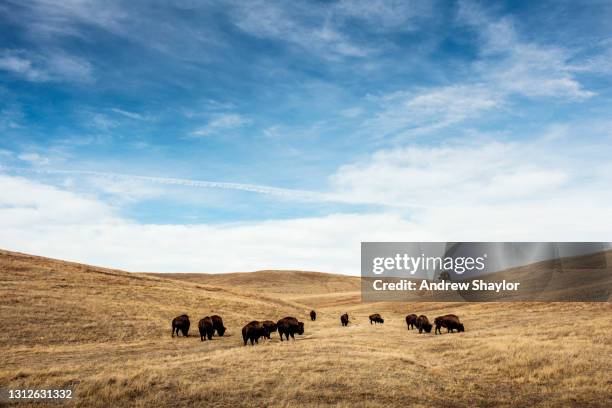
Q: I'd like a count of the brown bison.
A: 12